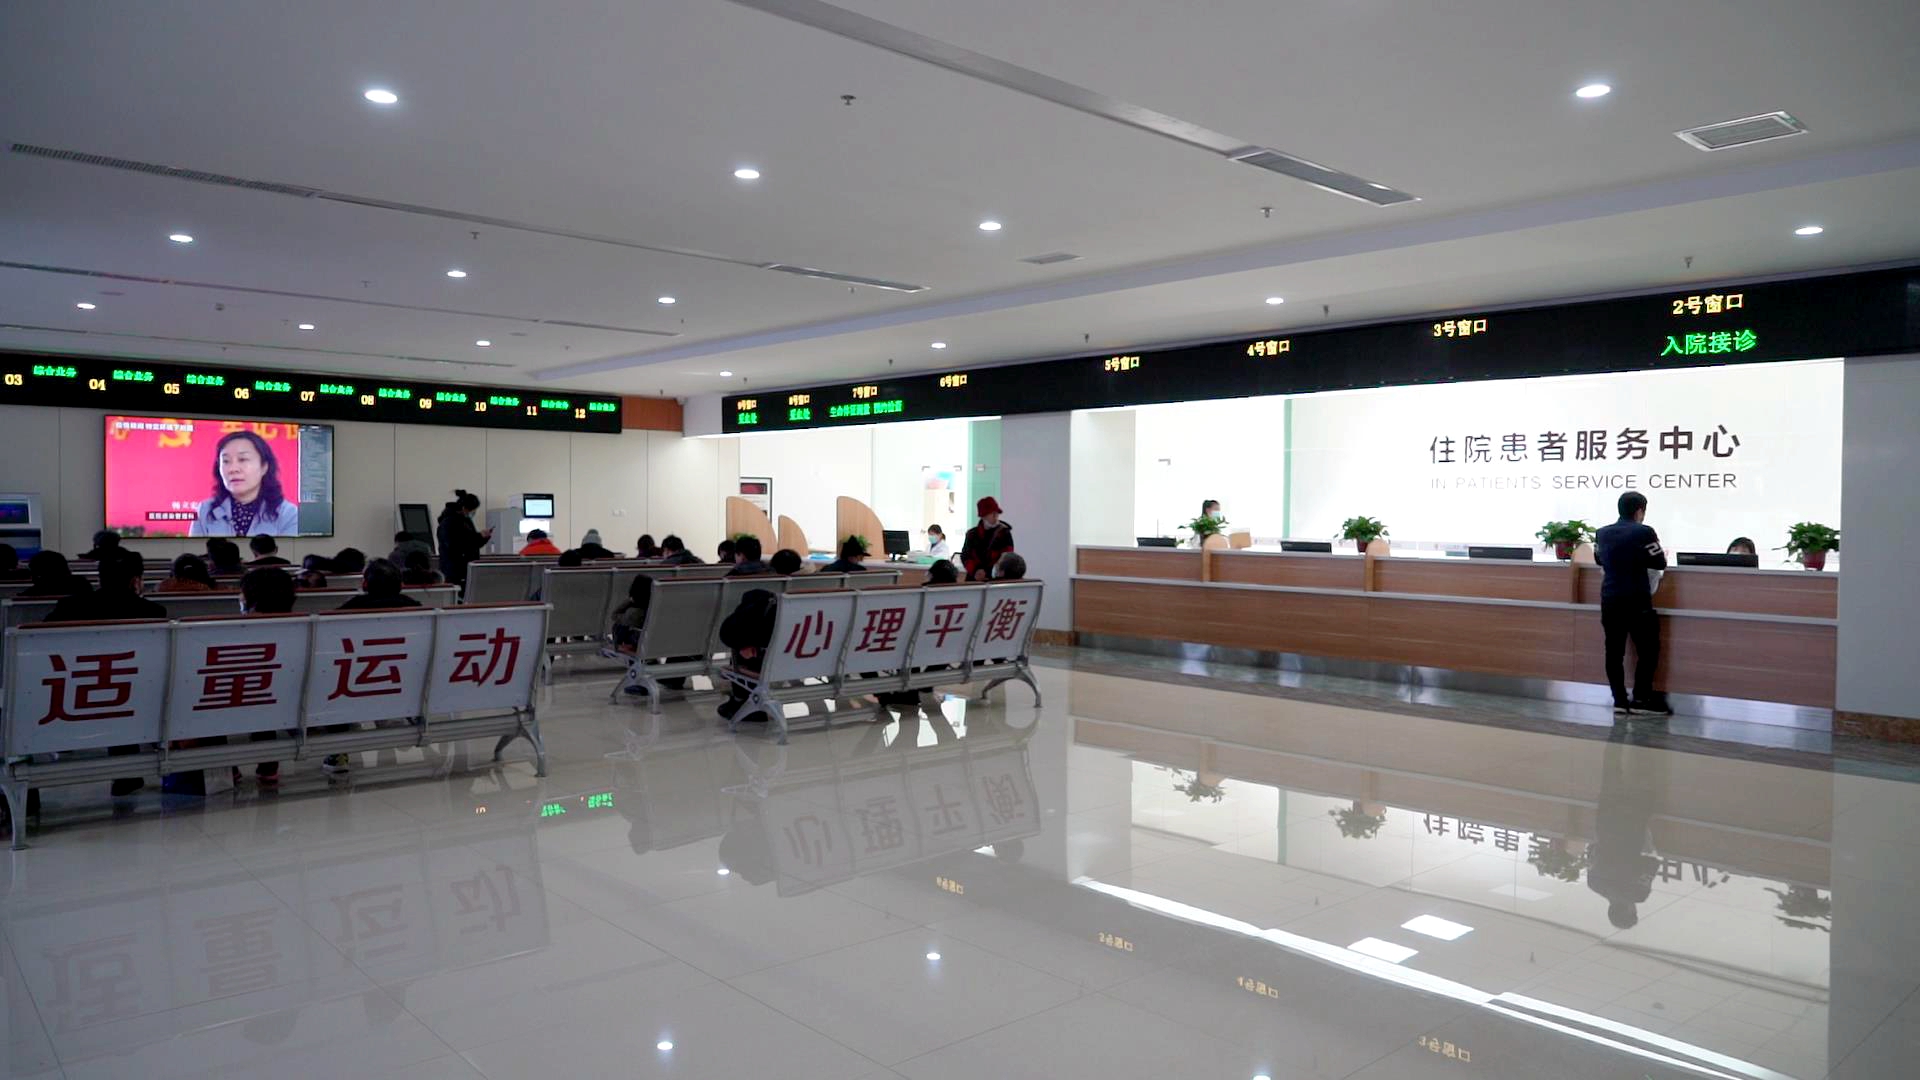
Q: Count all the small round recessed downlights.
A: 14